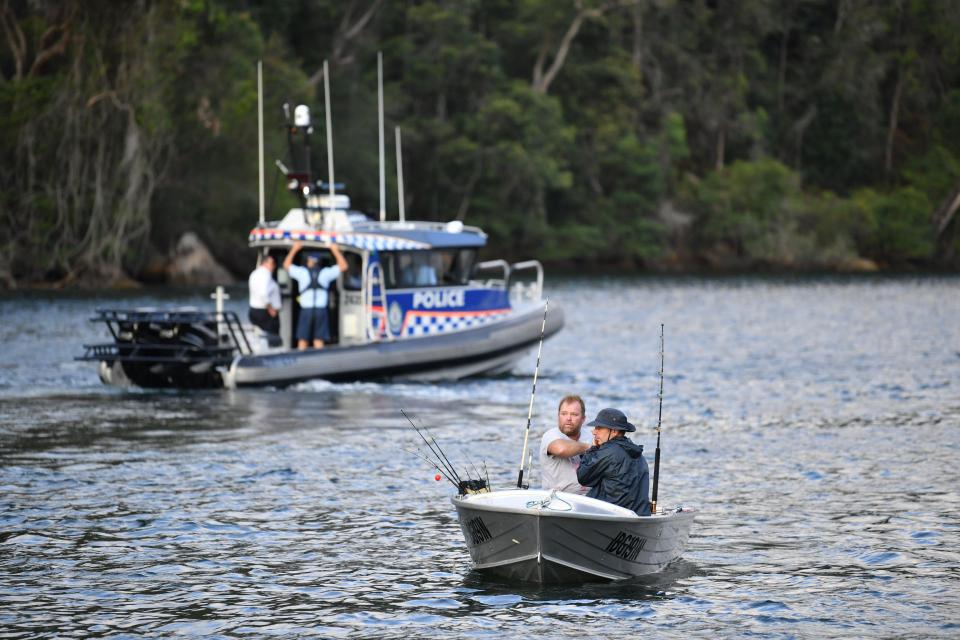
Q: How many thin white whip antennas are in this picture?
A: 4